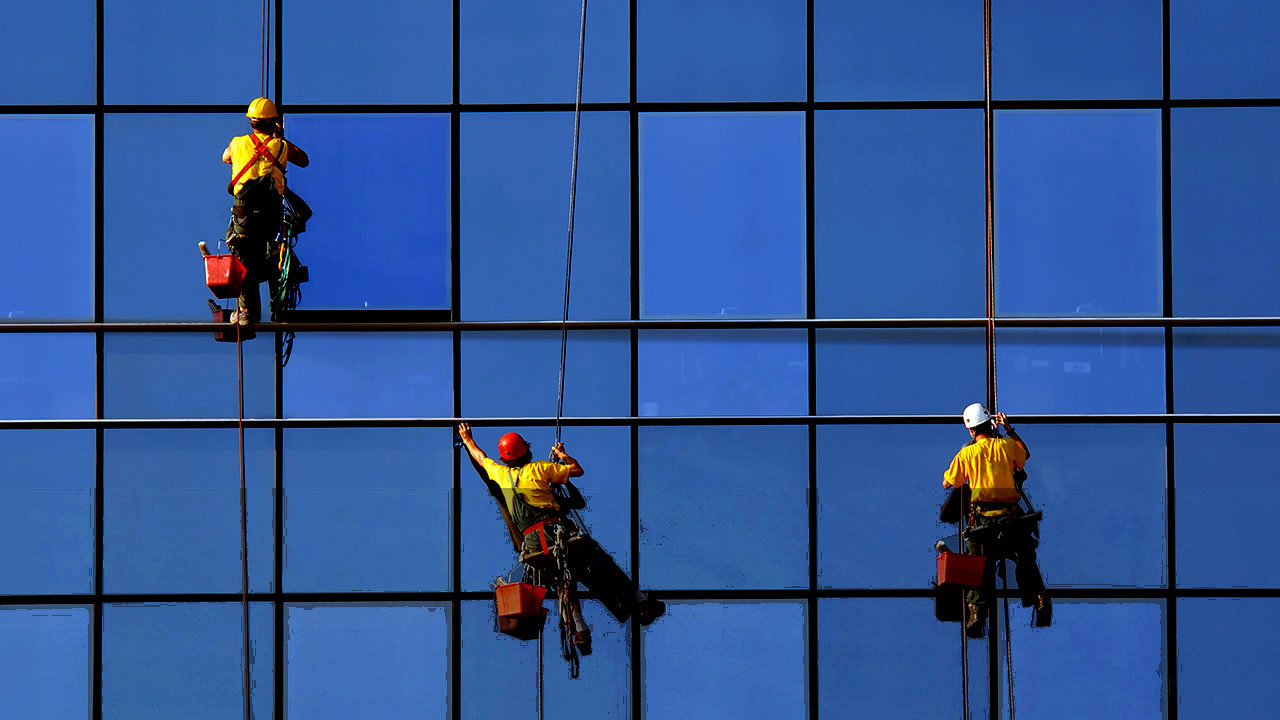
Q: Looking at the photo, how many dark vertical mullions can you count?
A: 7